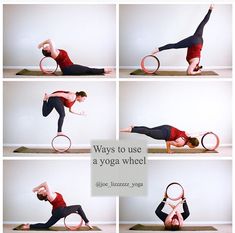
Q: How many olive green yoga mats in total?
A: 6